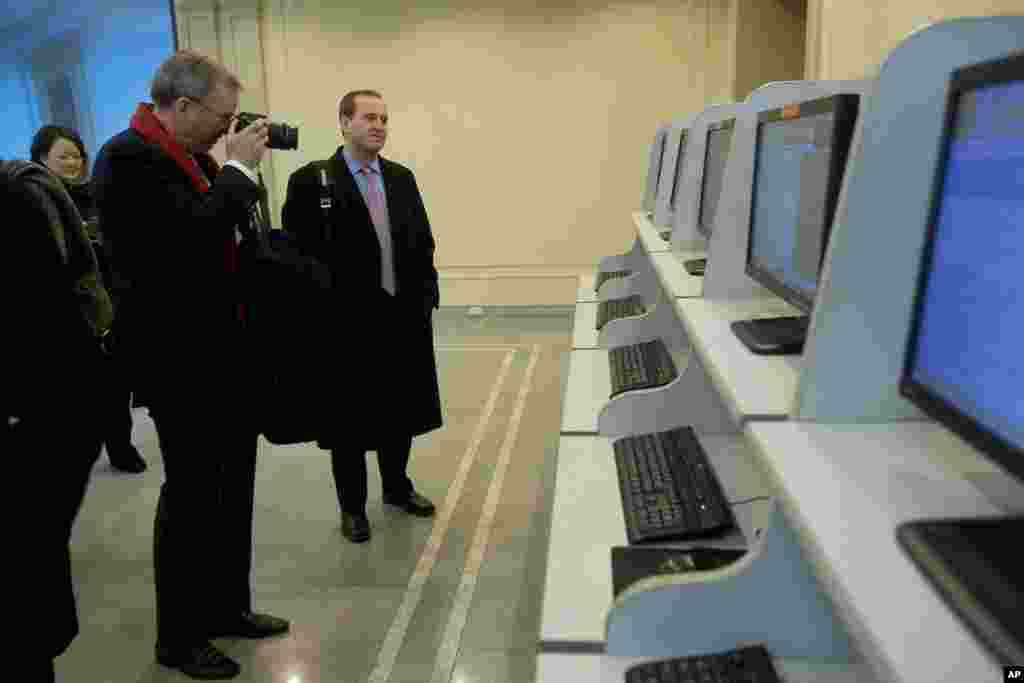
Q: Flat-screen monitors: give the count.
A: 5